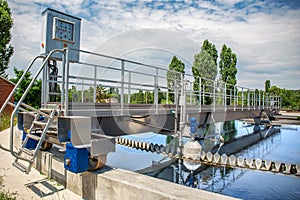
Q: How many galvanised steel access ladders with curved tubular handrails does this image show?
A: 1